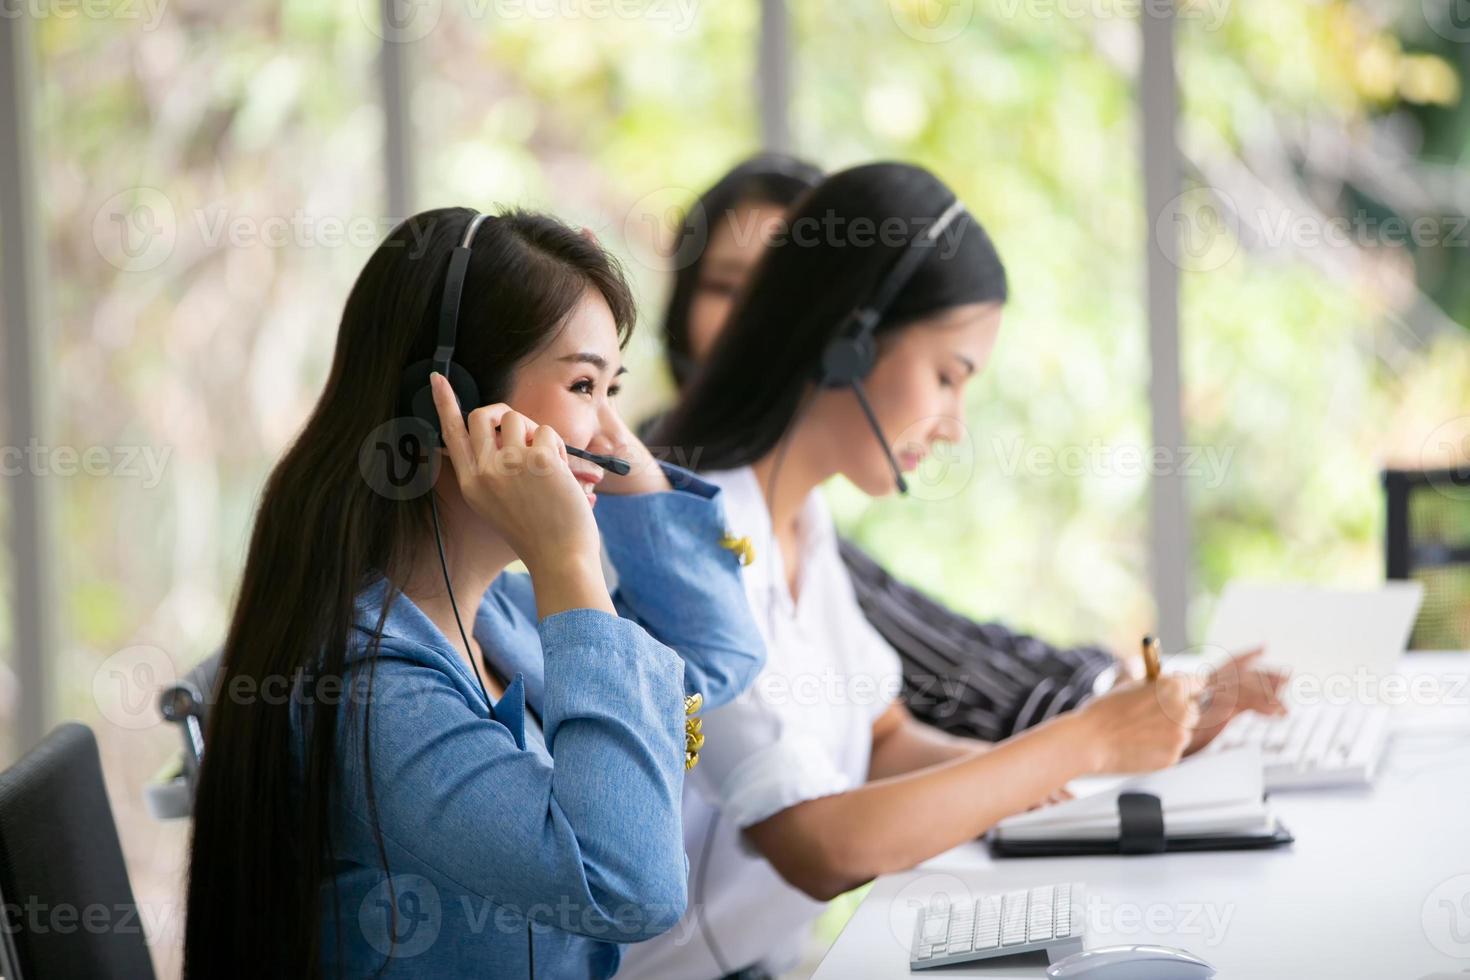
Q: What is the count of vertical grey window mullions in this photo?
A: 4